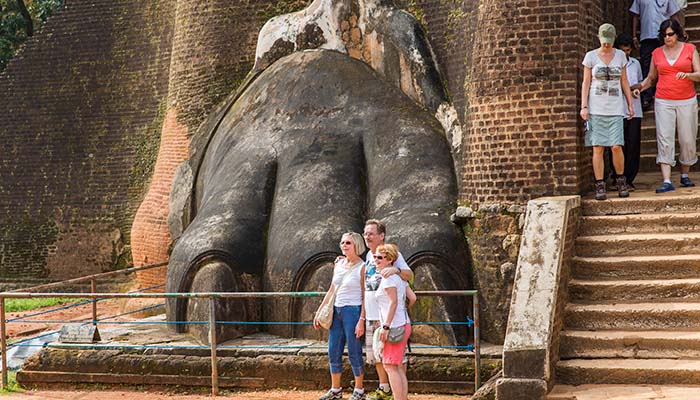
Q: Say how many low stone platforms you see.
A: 1